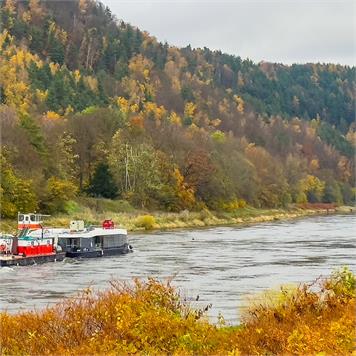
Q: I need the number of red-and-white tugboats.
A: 1